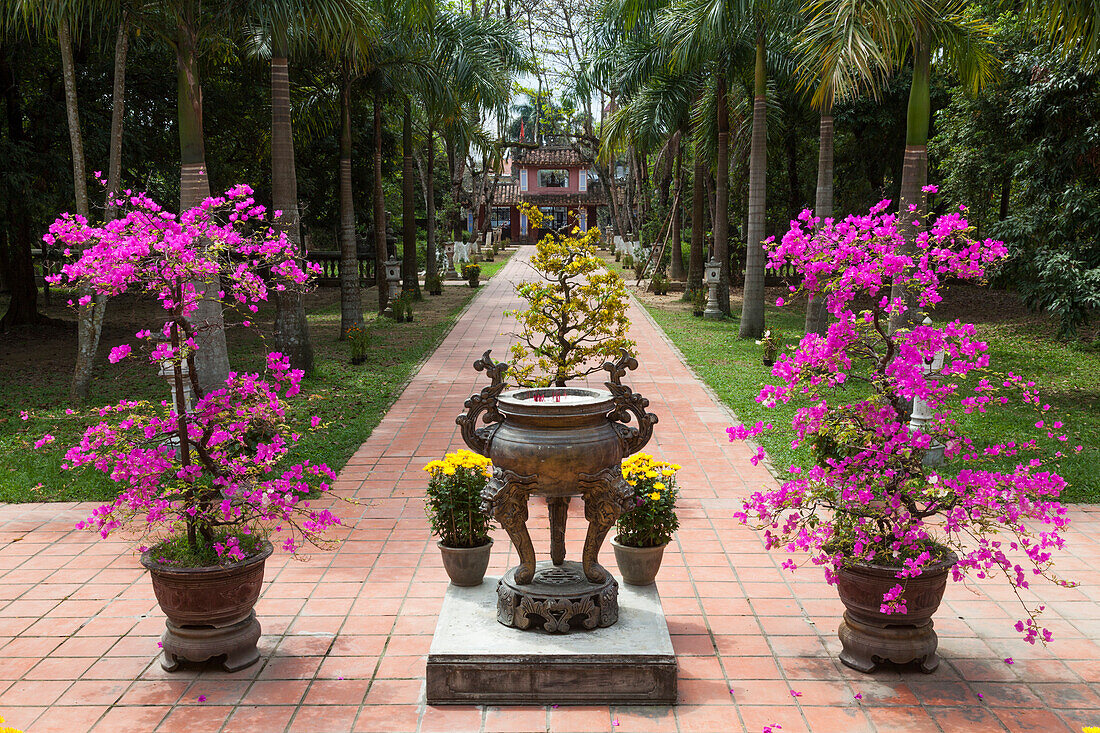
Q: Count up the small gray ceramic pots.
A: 2